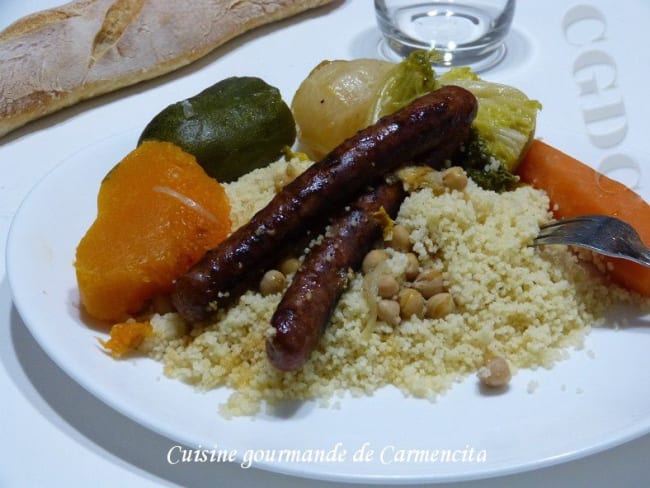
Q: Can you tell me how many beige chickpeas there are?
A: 12